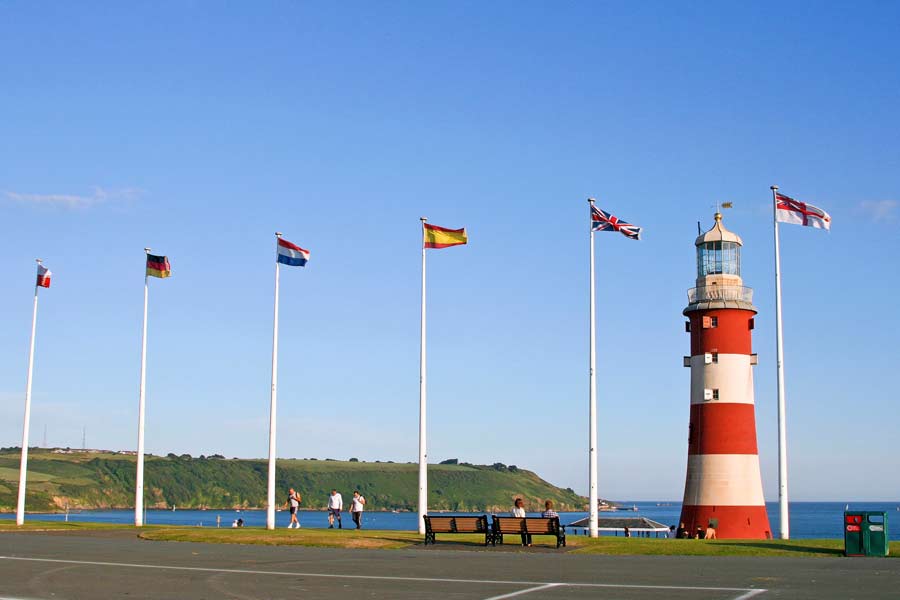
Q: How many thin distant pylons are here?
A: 2